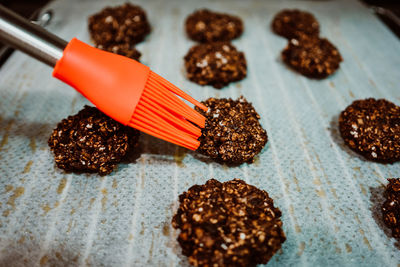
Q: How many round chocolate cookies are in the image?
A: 11